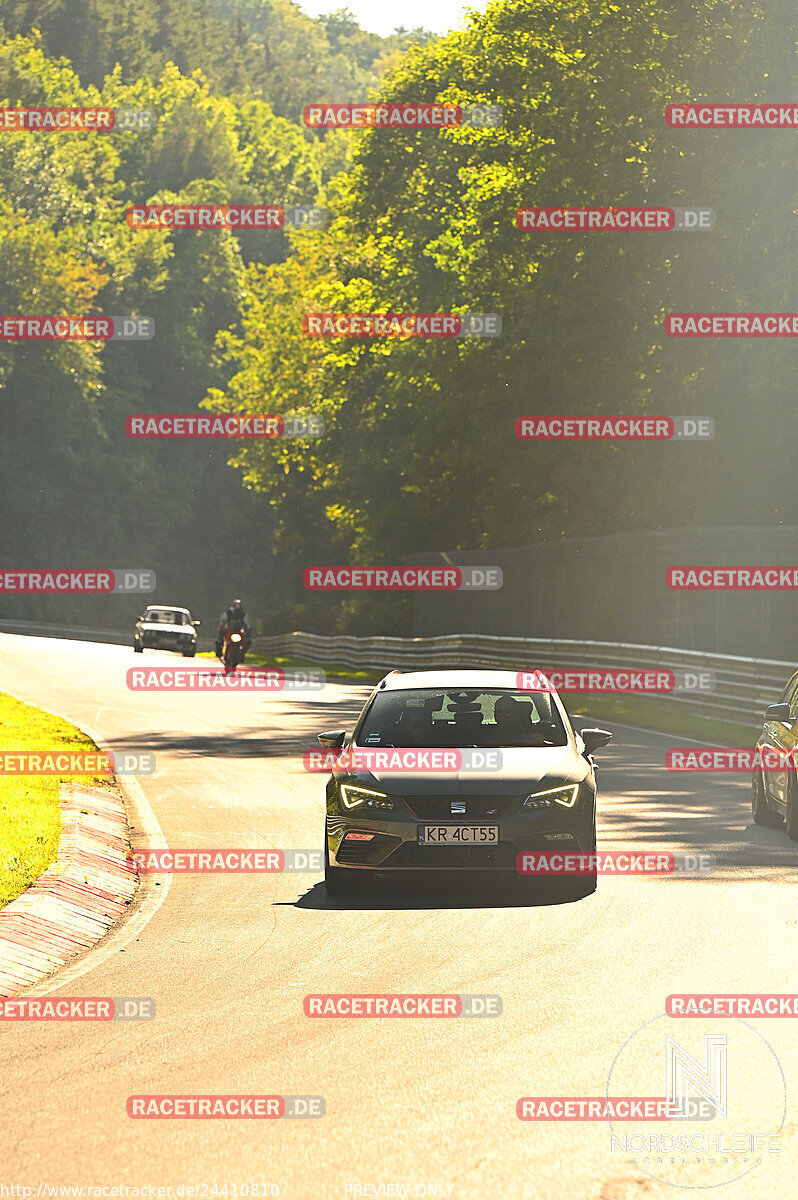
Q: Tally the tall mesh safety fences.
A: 1